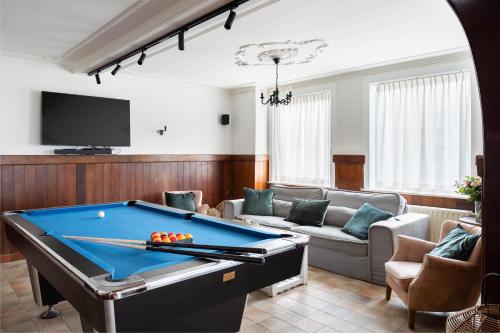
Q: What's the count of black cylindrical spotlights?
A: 5